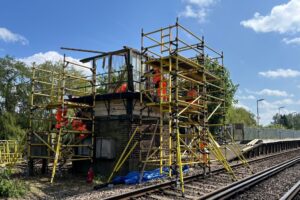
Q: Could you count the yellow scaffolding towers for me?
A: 2